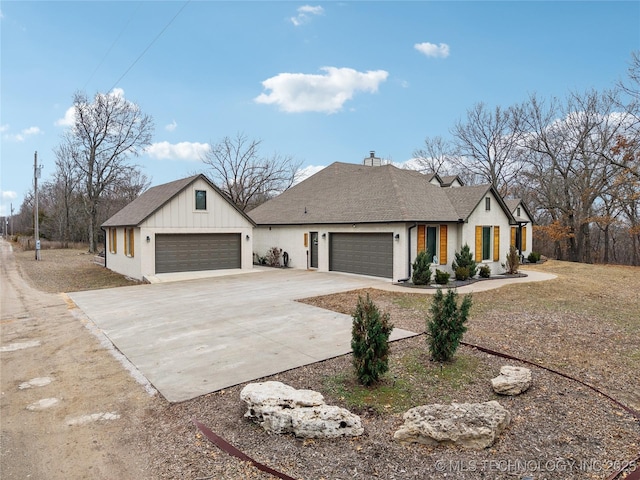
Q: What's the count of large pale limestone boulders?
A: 3